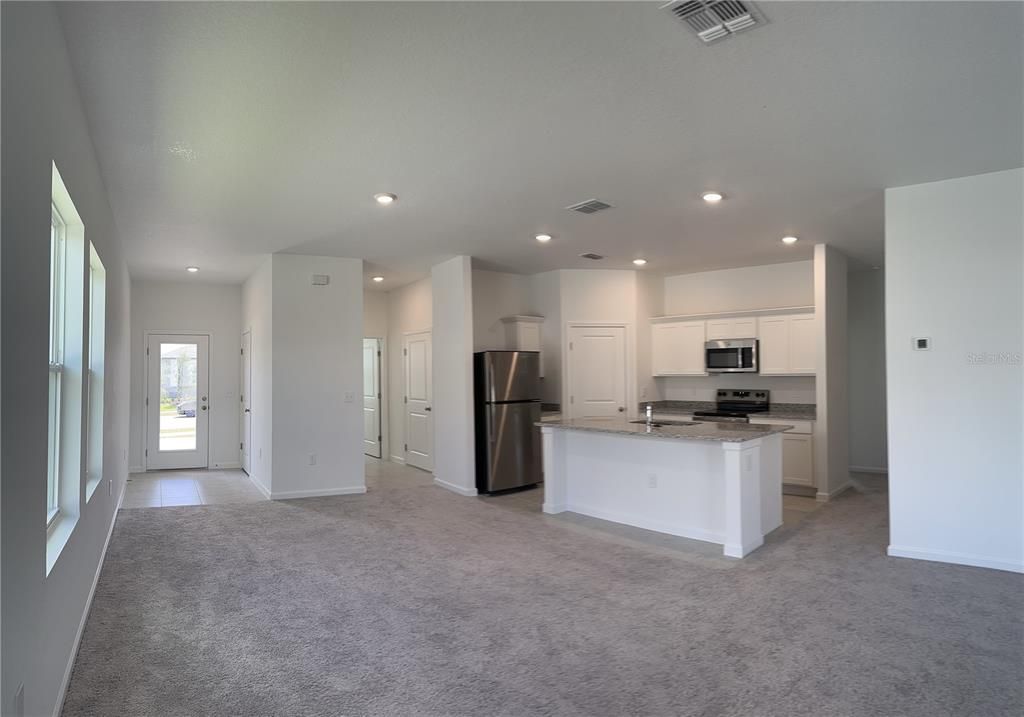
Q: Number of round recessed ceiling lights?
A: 7